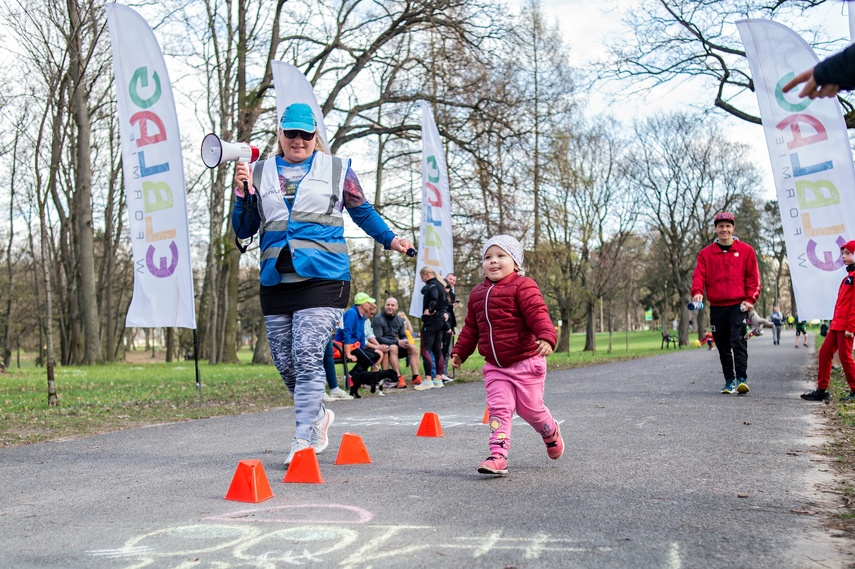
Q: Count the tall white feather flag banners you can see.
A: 4